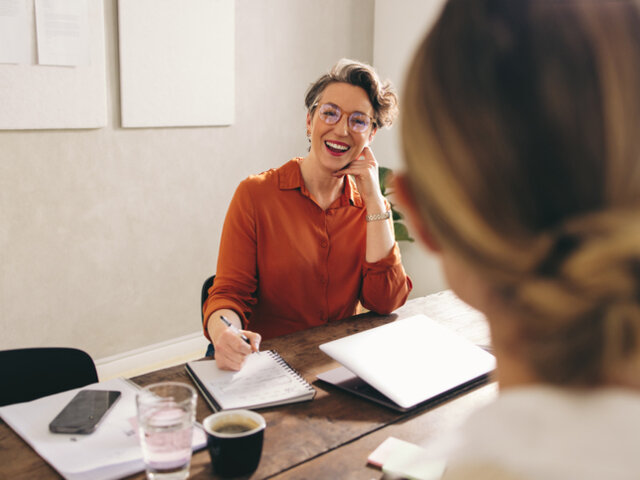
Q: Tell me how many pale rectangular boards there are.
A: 2